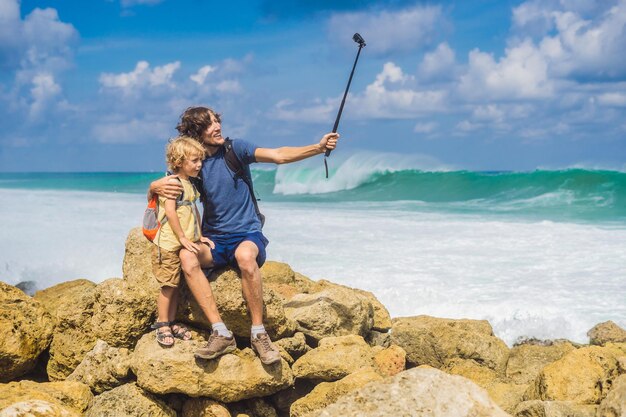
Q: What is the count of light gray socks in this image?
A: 2